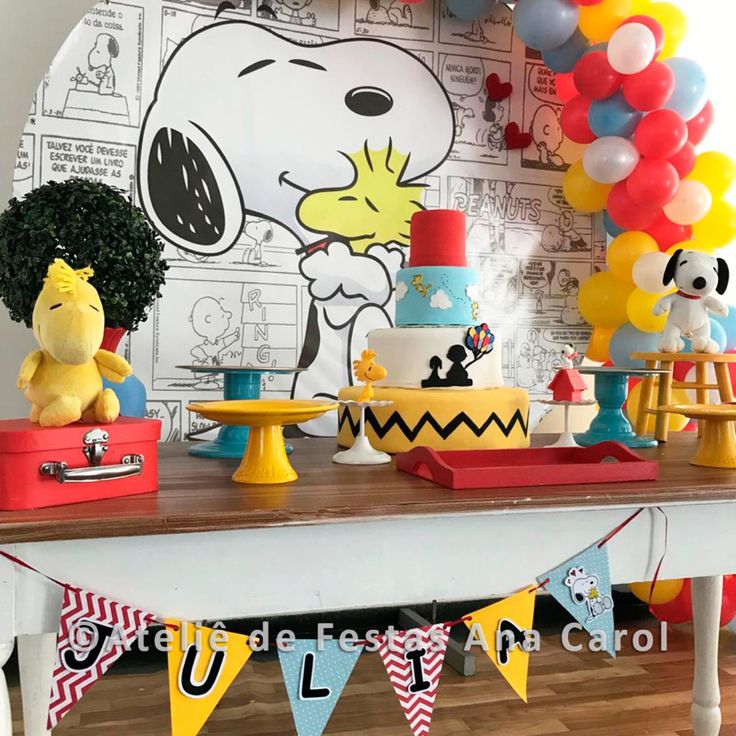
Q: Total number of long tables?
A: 1